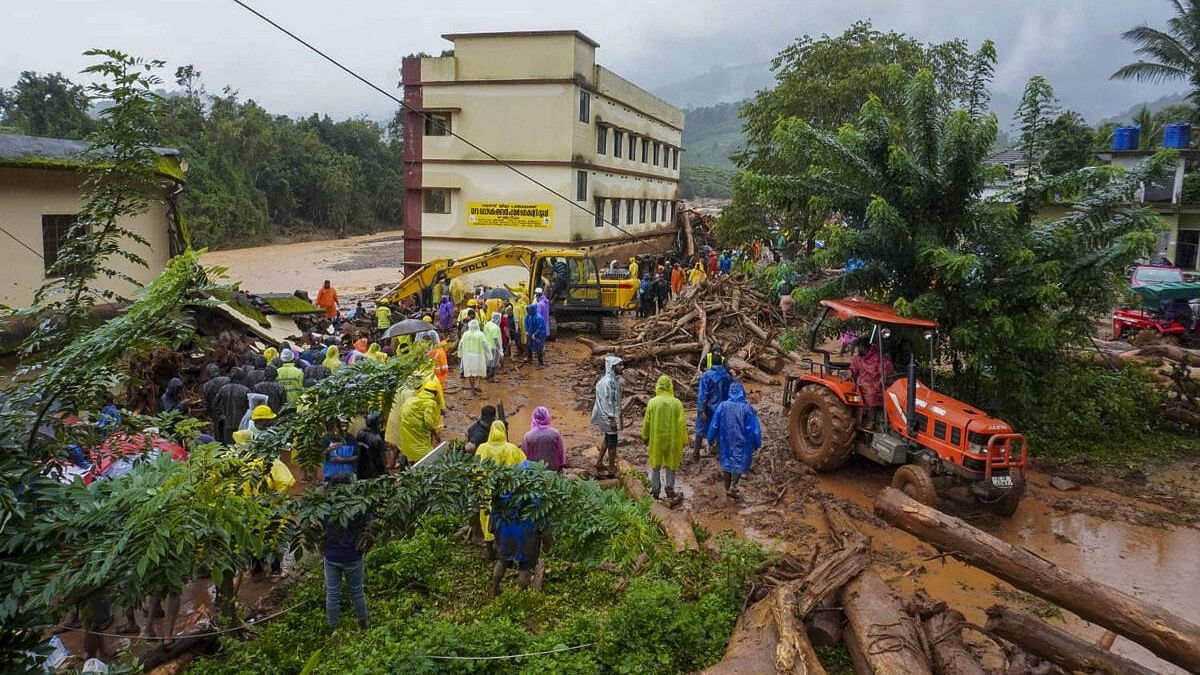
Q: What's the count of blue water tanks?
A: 2